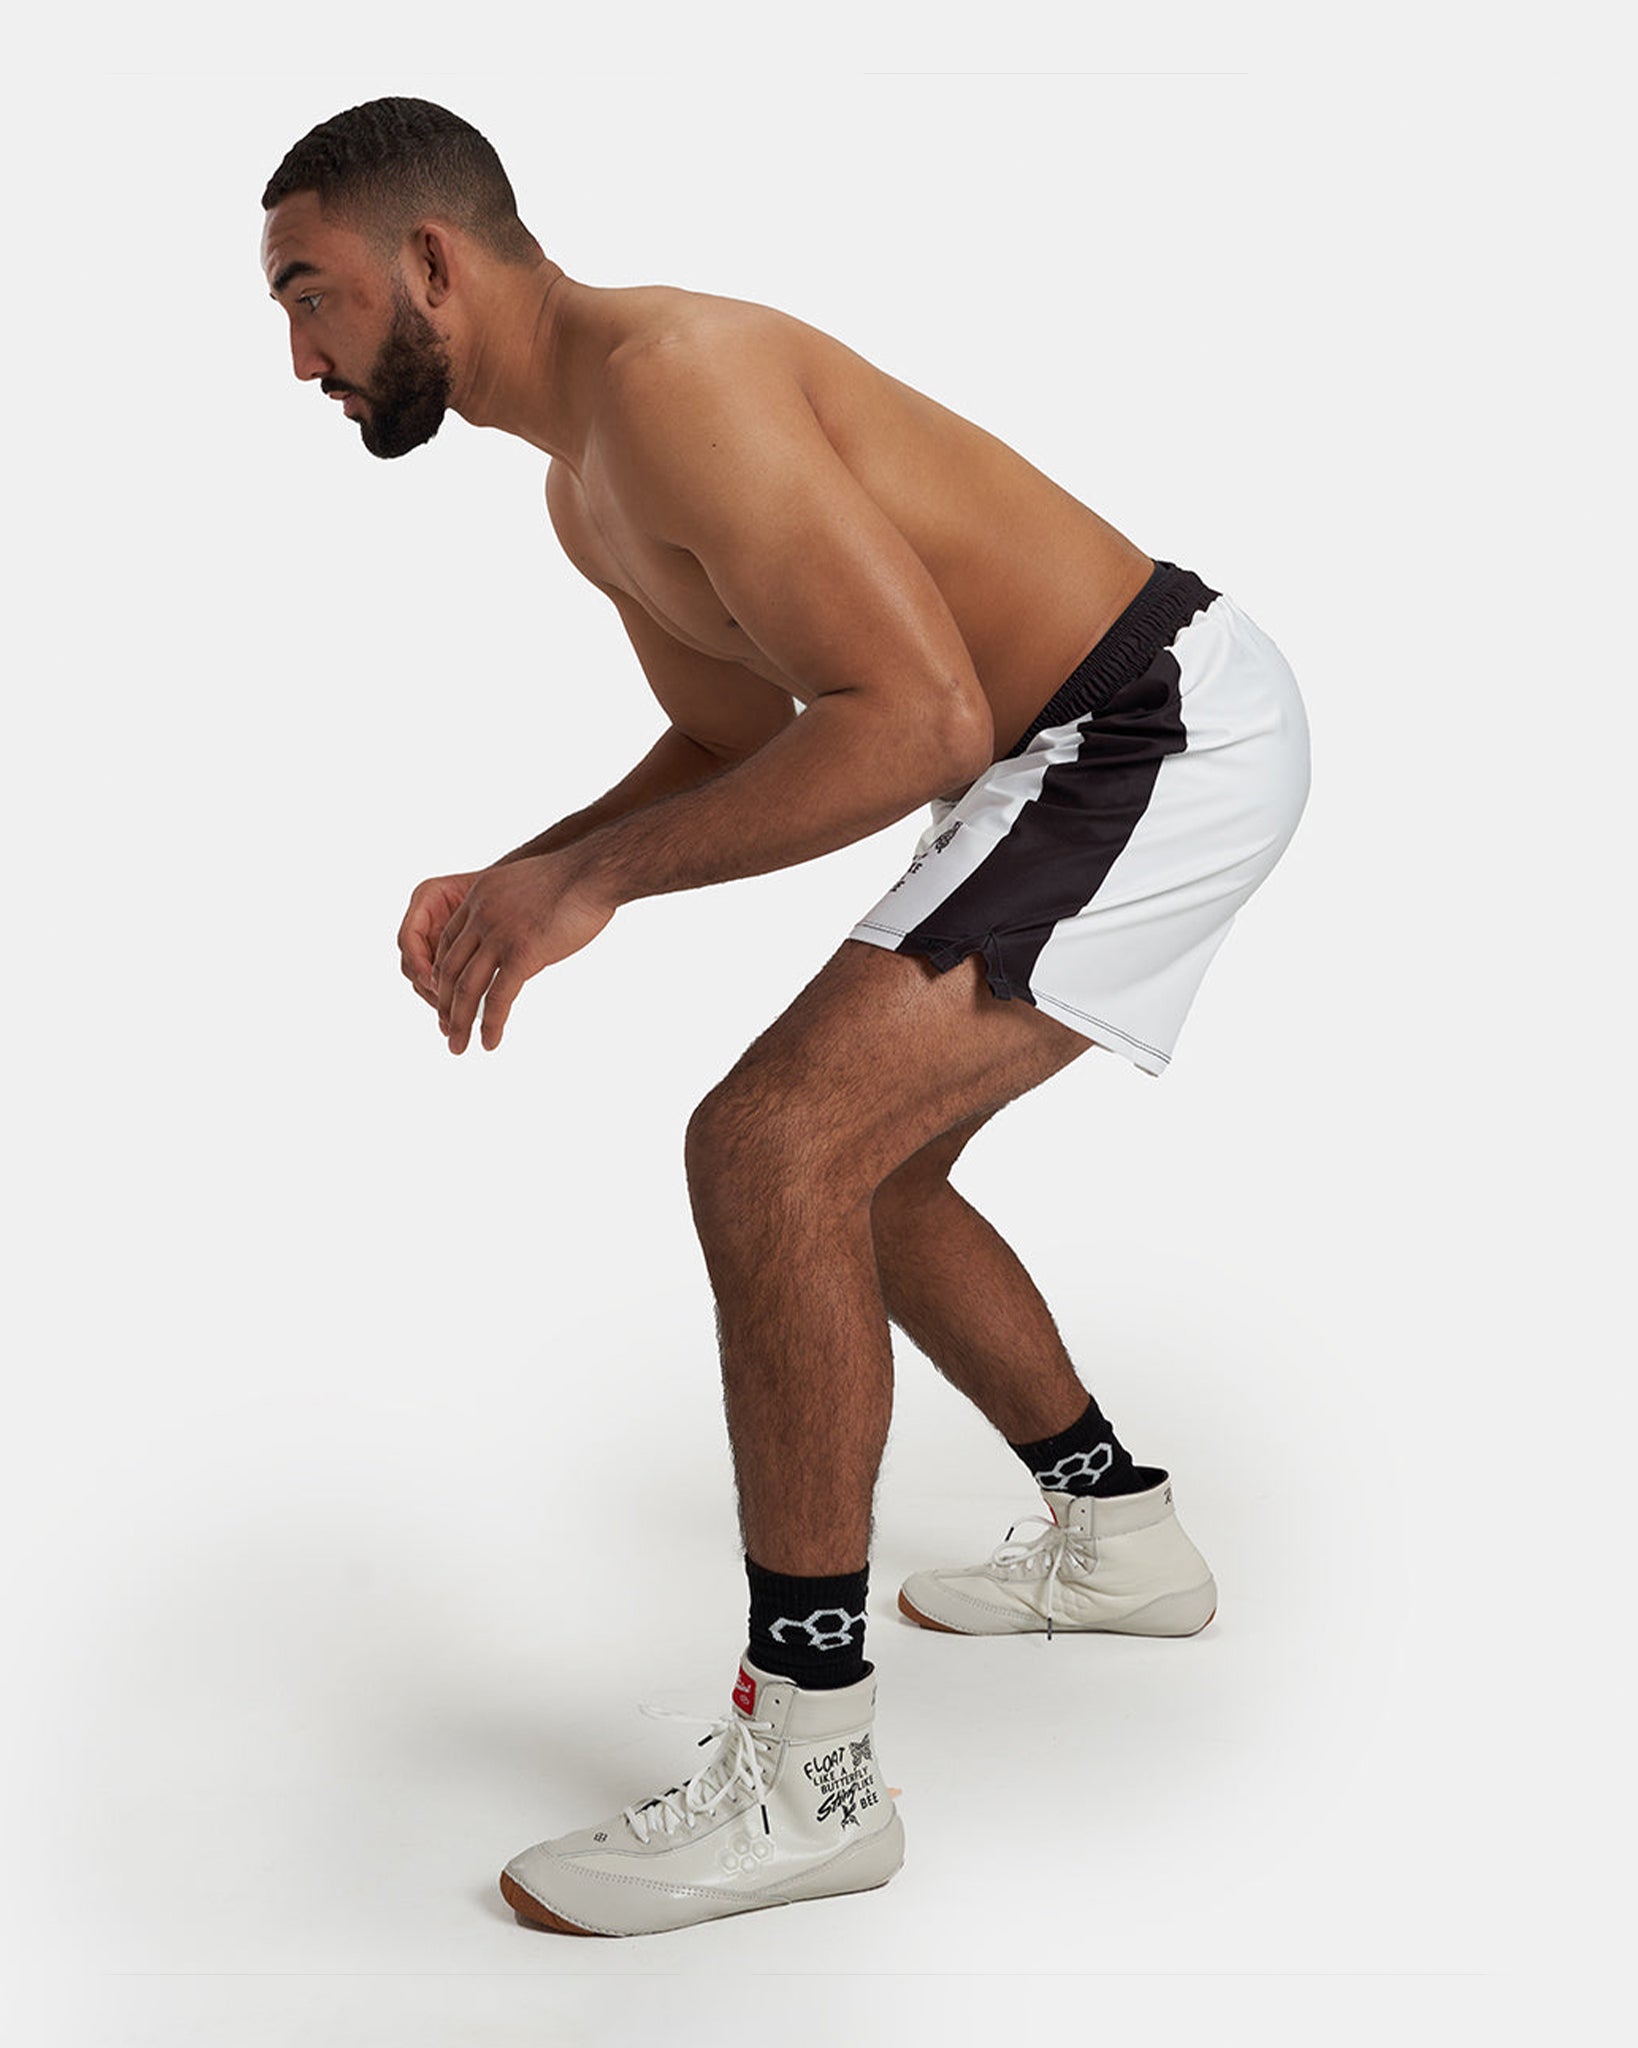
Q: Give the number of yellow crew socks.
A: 0